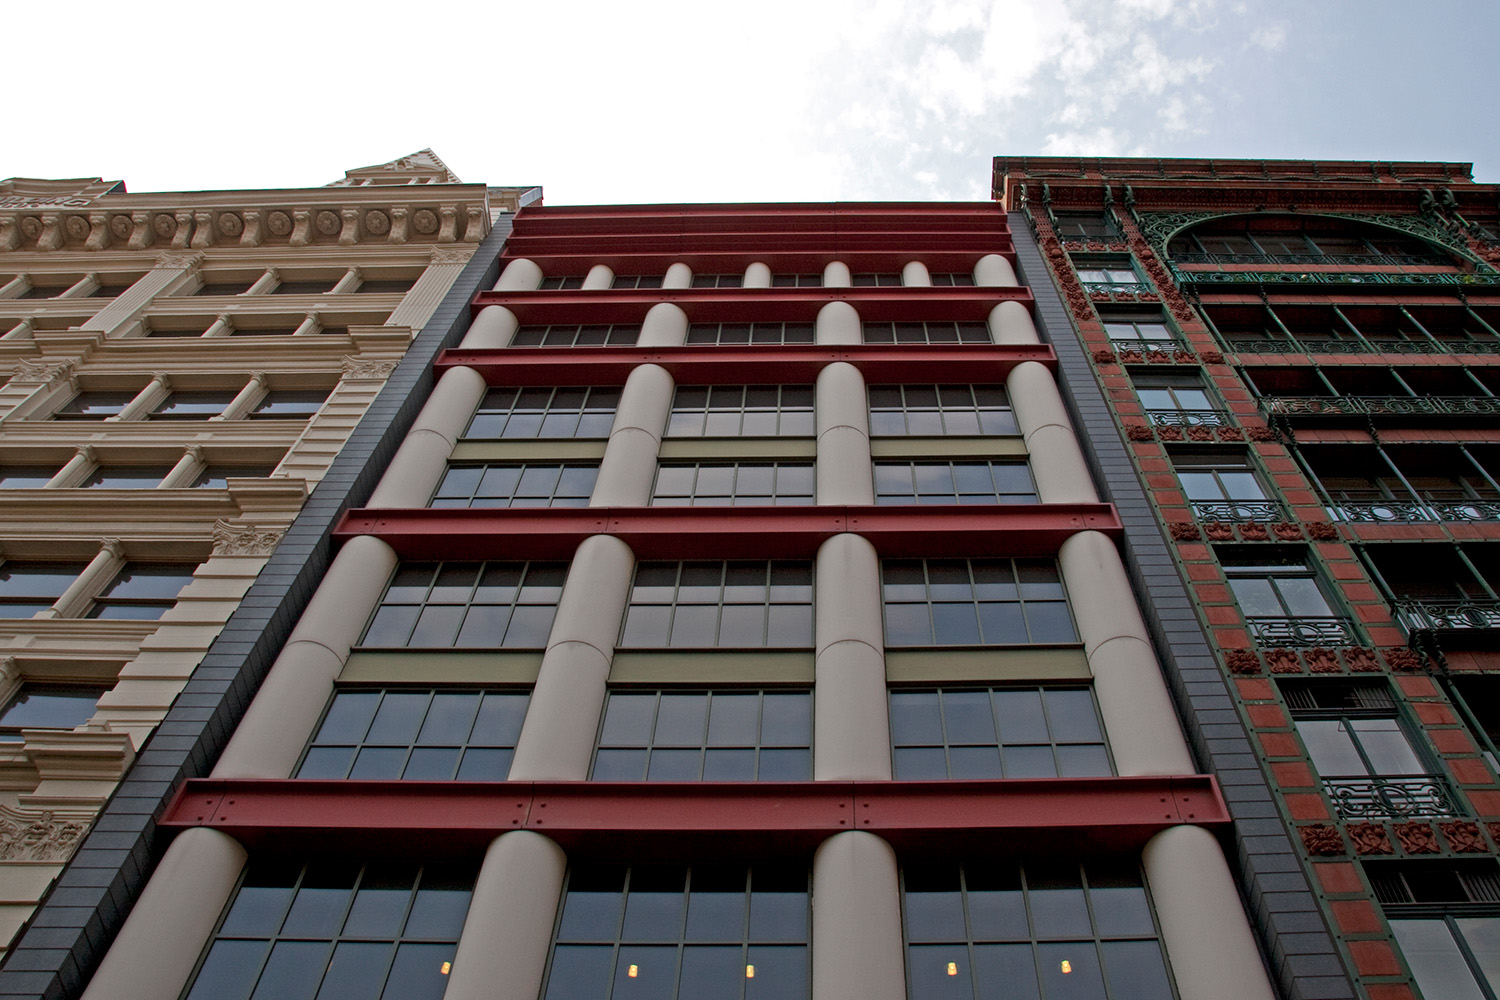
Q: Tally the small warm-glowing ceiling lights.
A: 5